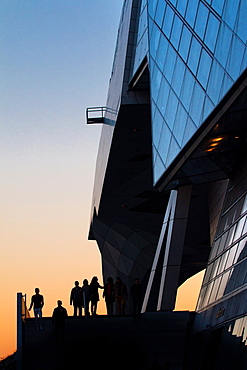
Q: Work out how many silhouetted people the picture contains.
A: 8